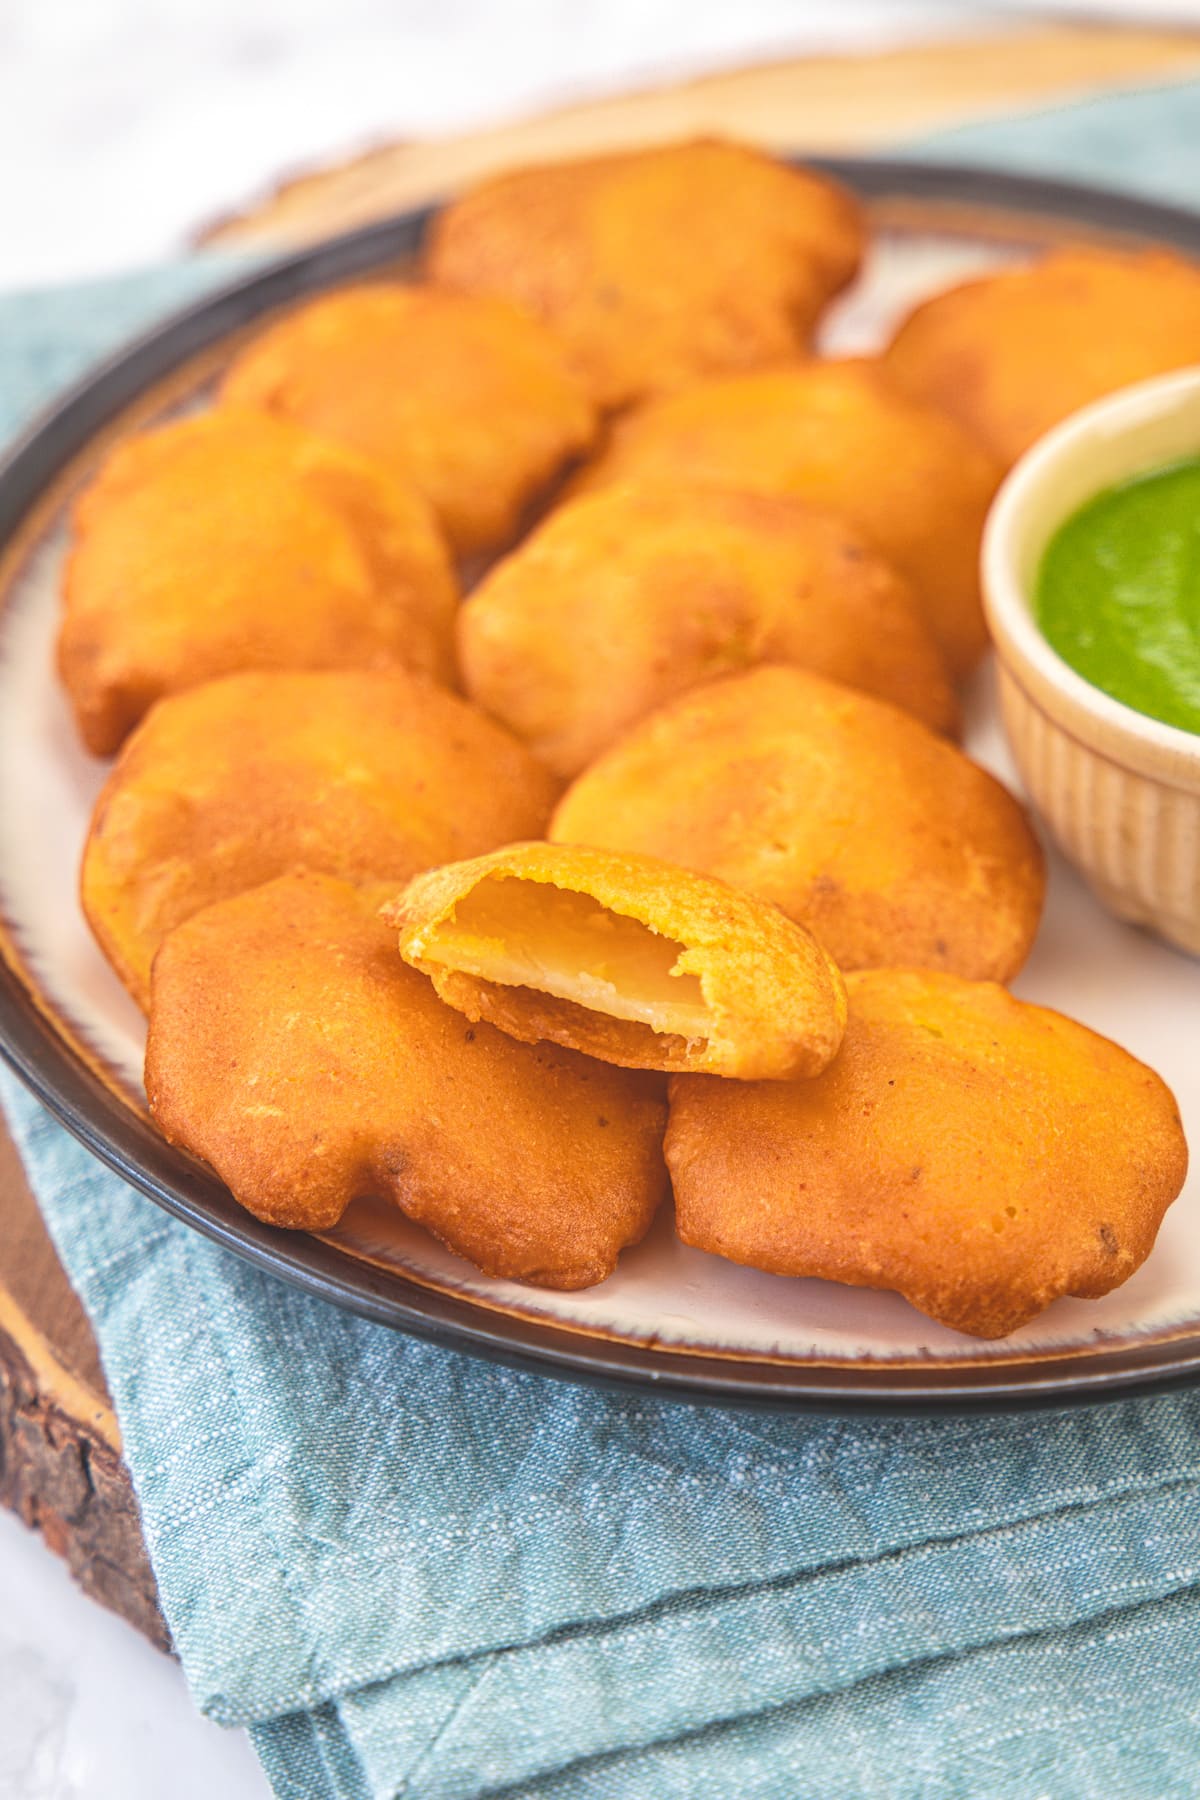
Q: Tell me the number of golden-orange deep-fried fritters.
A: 11